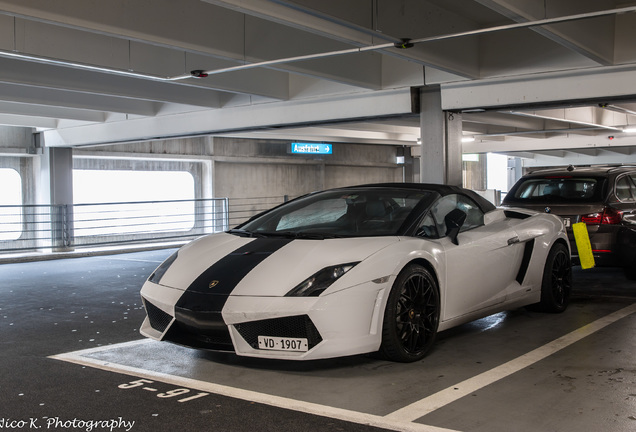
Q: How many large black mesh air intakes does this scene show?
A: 2